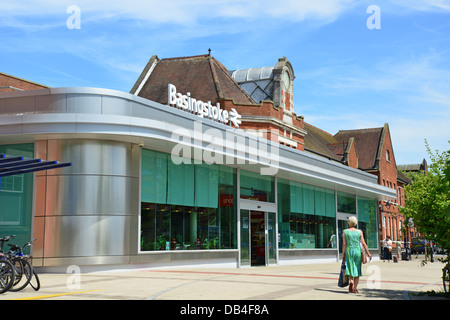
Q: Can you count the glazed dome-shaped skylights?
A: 1